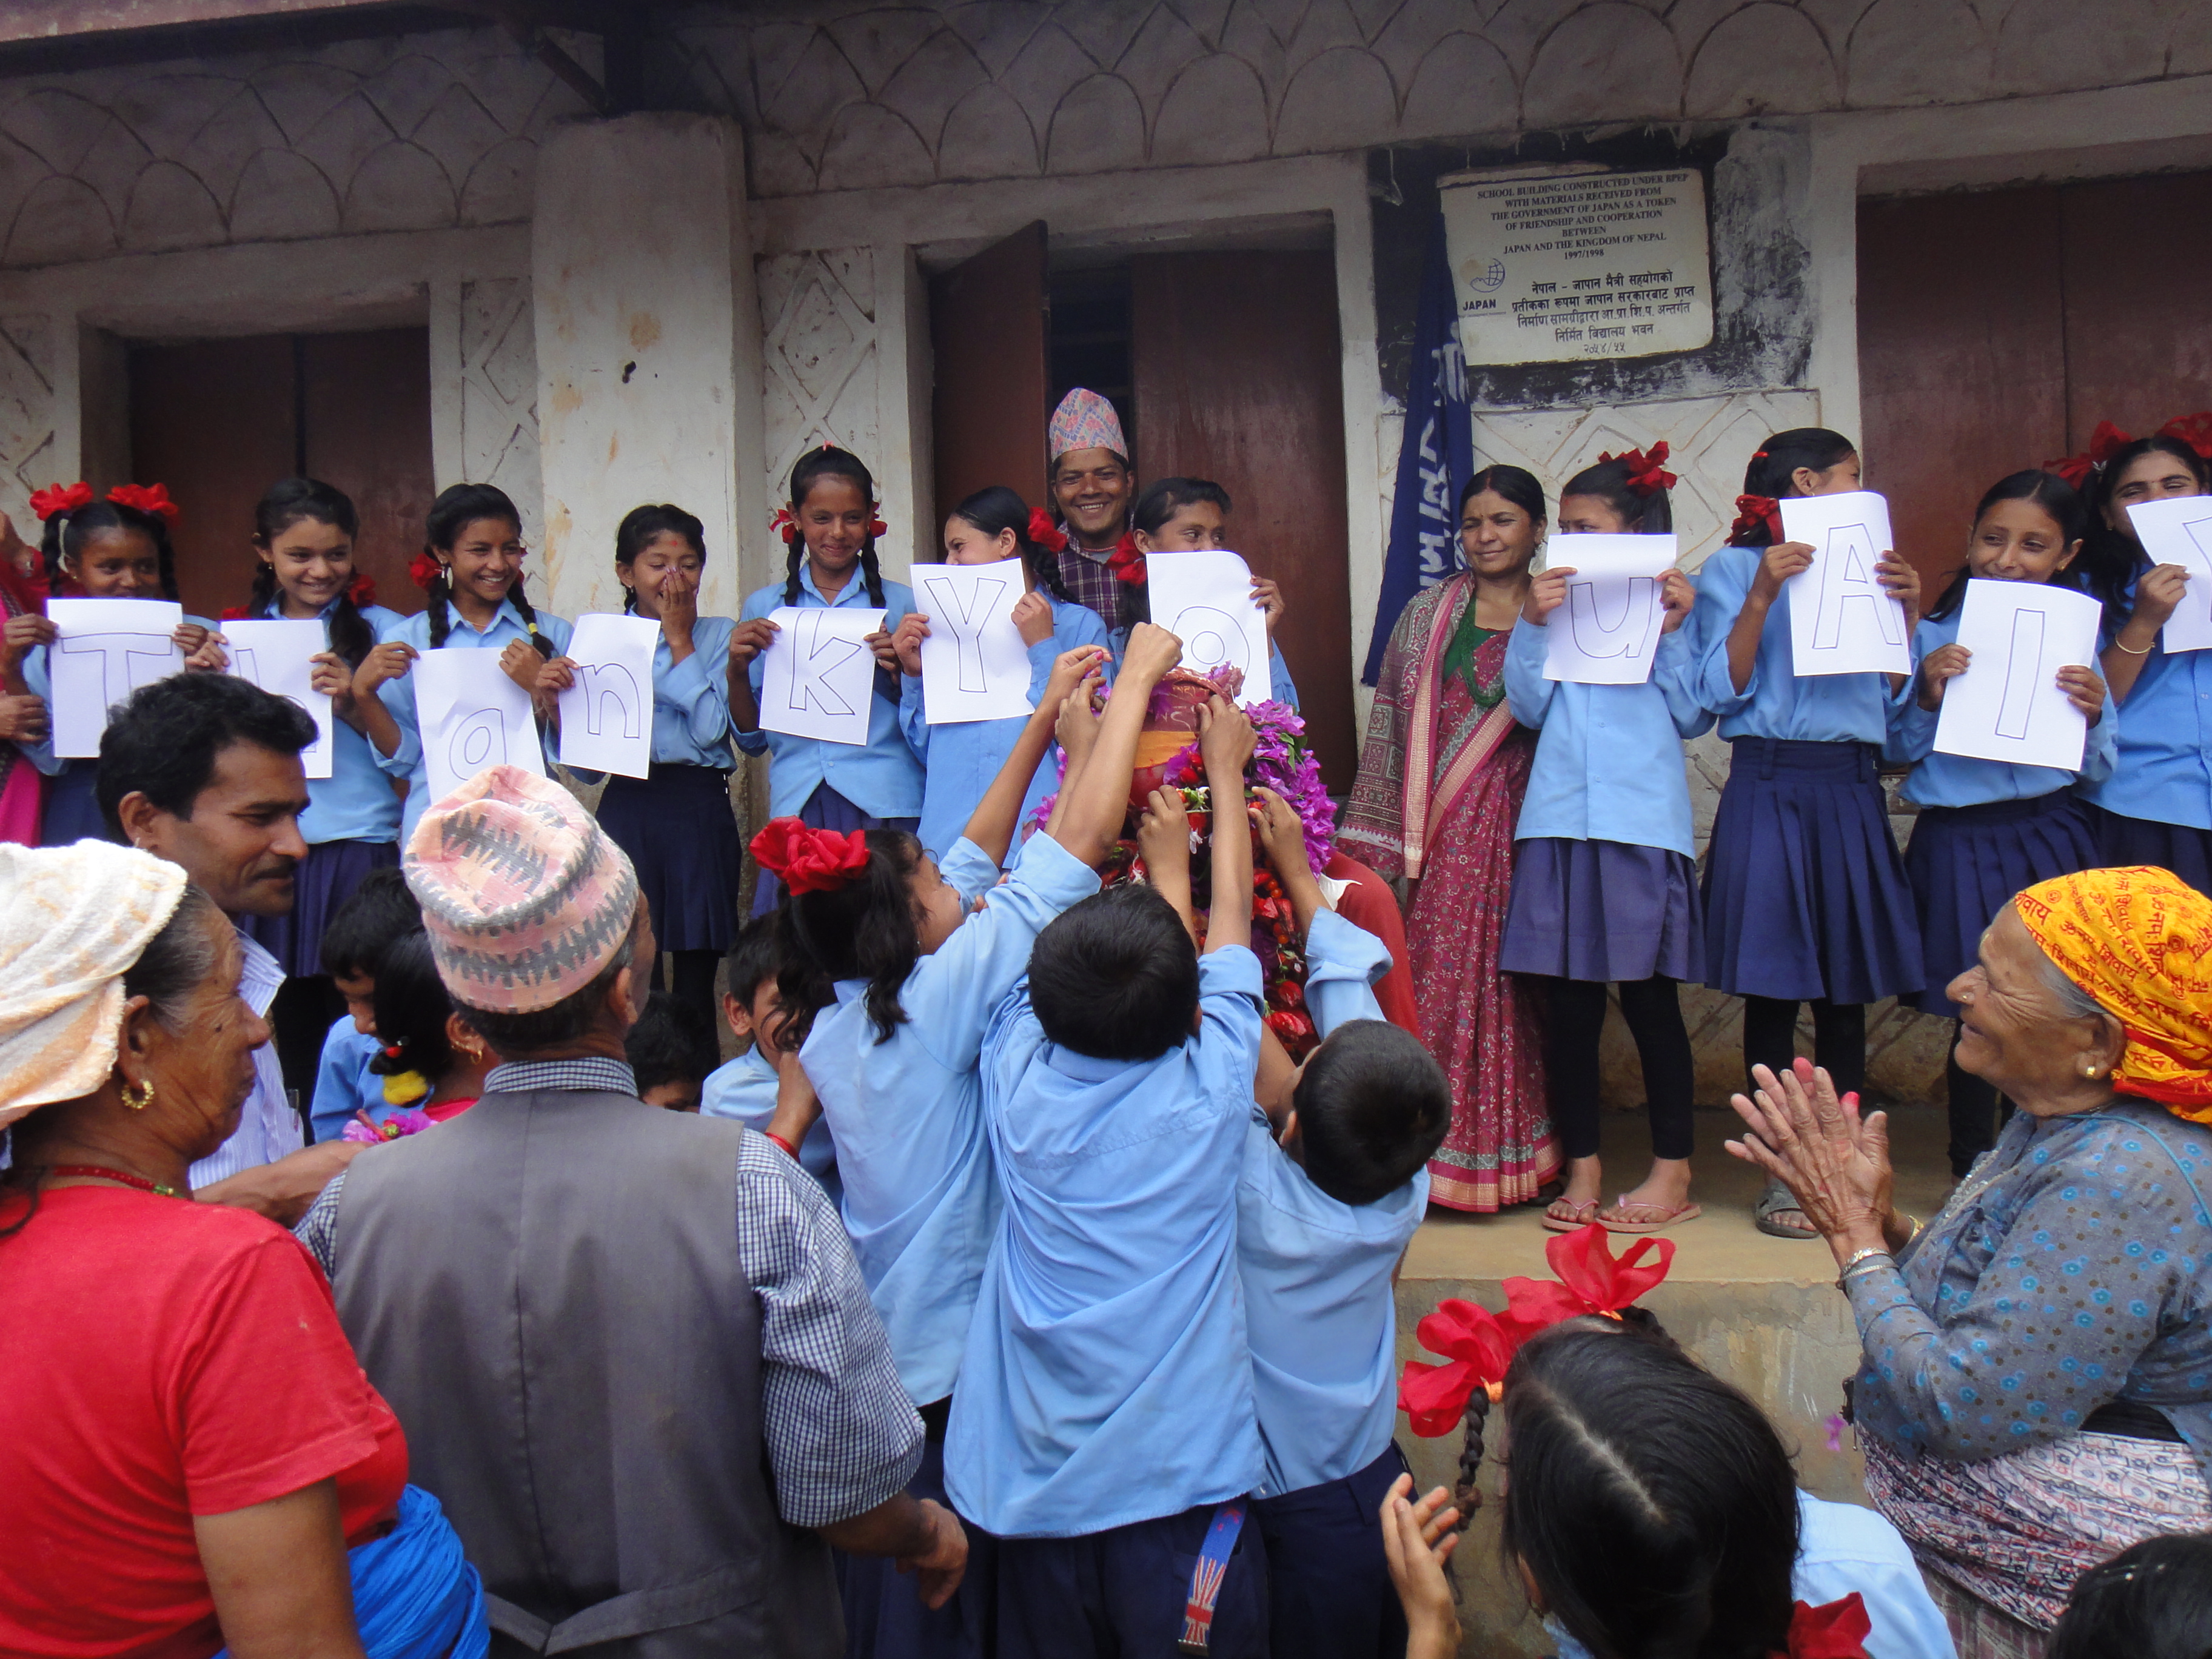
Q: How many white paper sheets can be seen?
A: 11